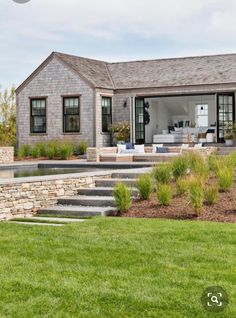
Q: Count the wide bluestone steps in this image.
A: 5